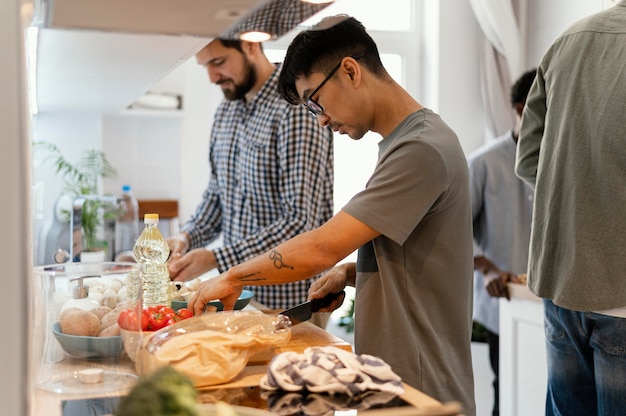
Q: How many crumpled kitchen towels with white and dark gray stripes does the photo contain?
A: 1